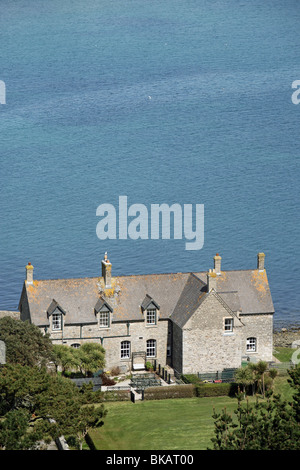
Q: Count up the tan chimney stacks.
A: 5